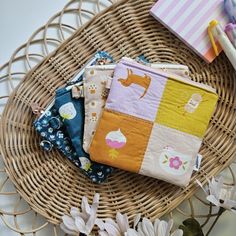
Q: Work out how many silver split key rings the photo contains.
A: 2